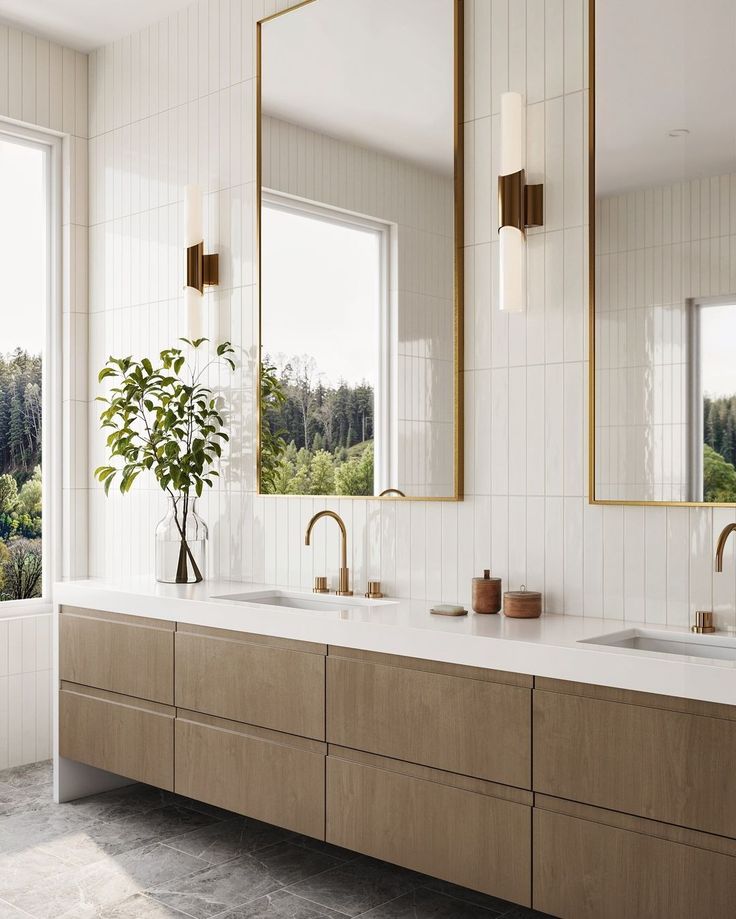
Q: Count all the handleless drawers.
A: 8